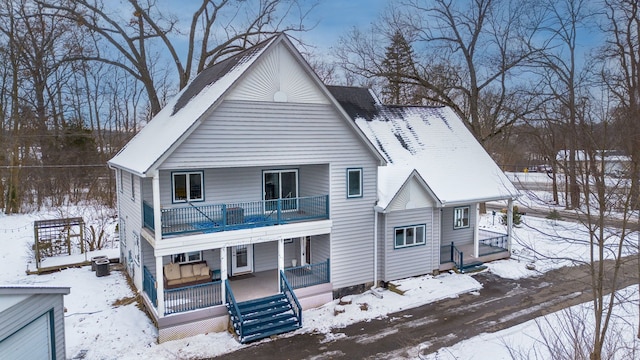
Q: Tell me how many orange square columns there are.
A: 0